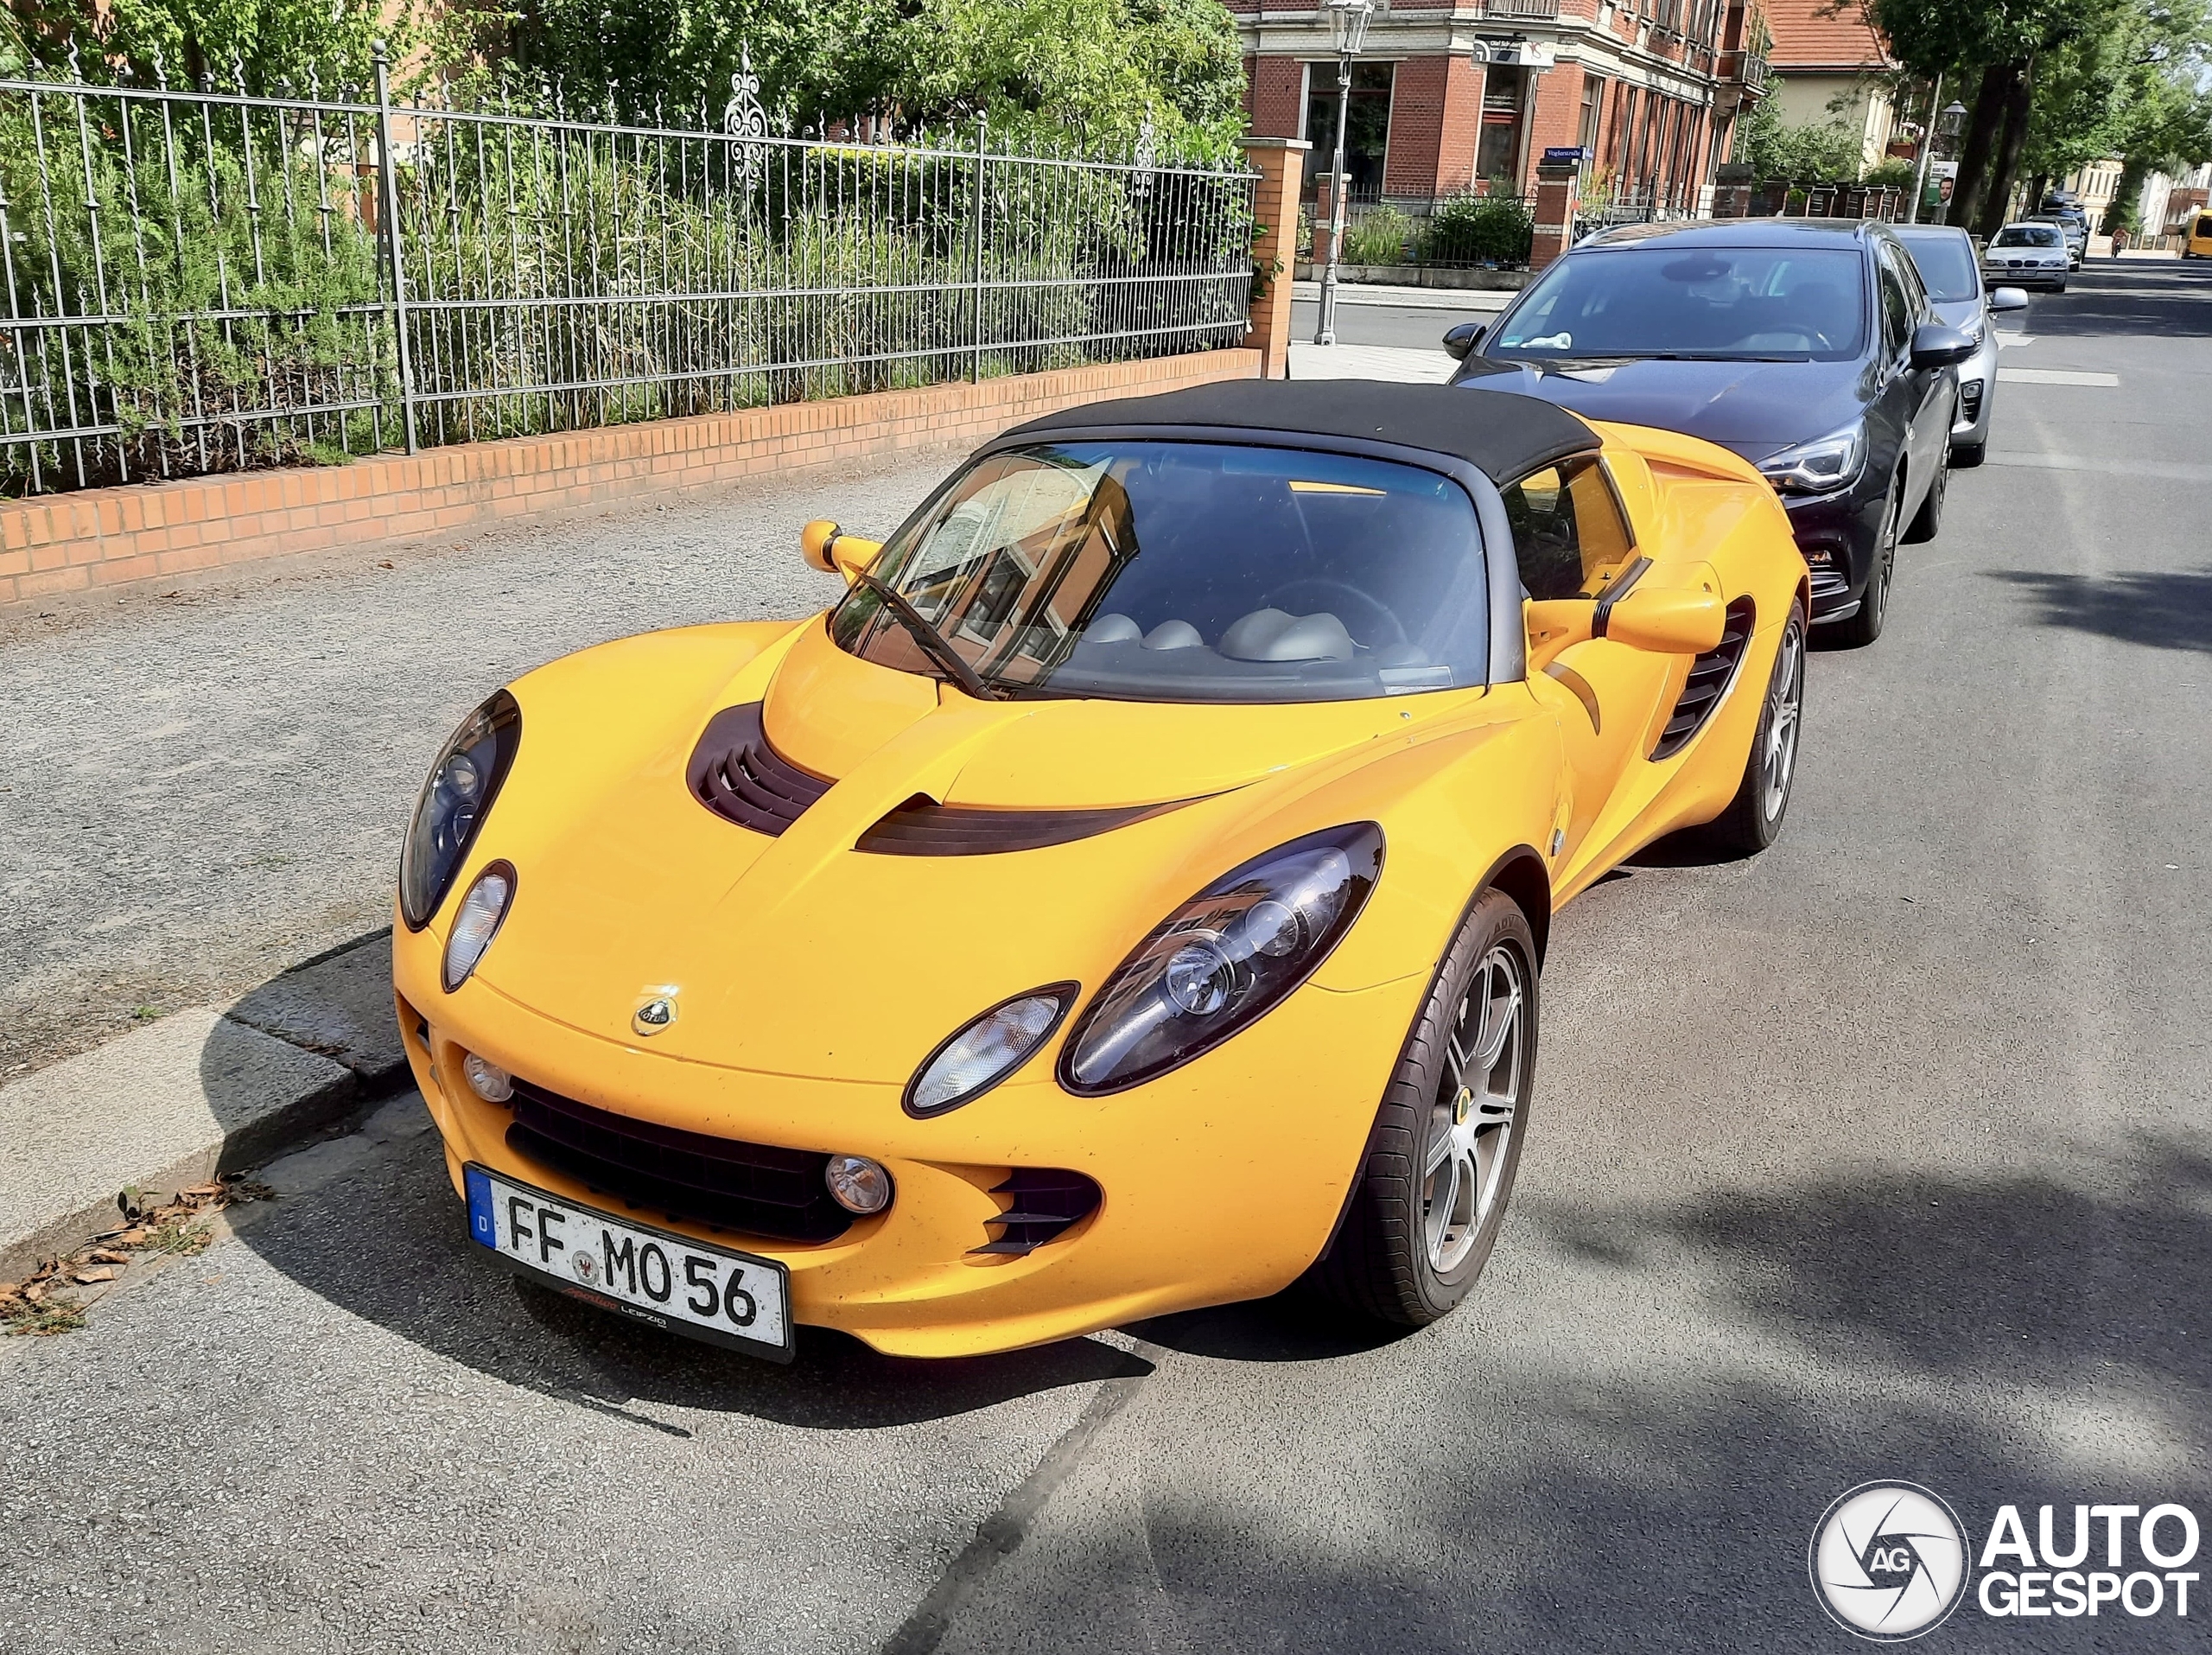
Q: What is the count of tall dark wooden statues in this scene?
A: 0